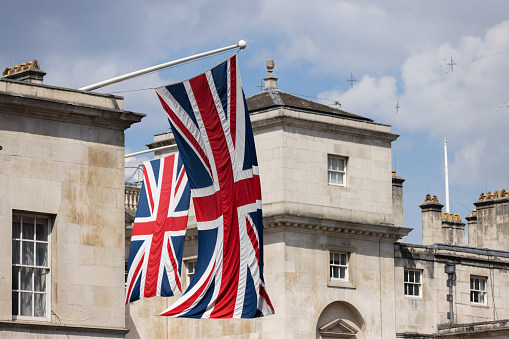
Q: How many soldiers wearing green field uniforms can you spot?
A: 0